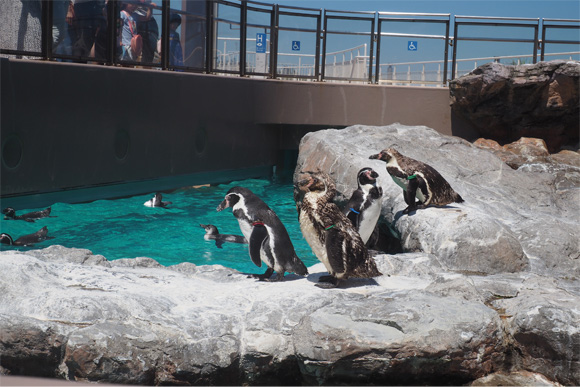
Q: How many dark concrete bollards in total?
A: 0